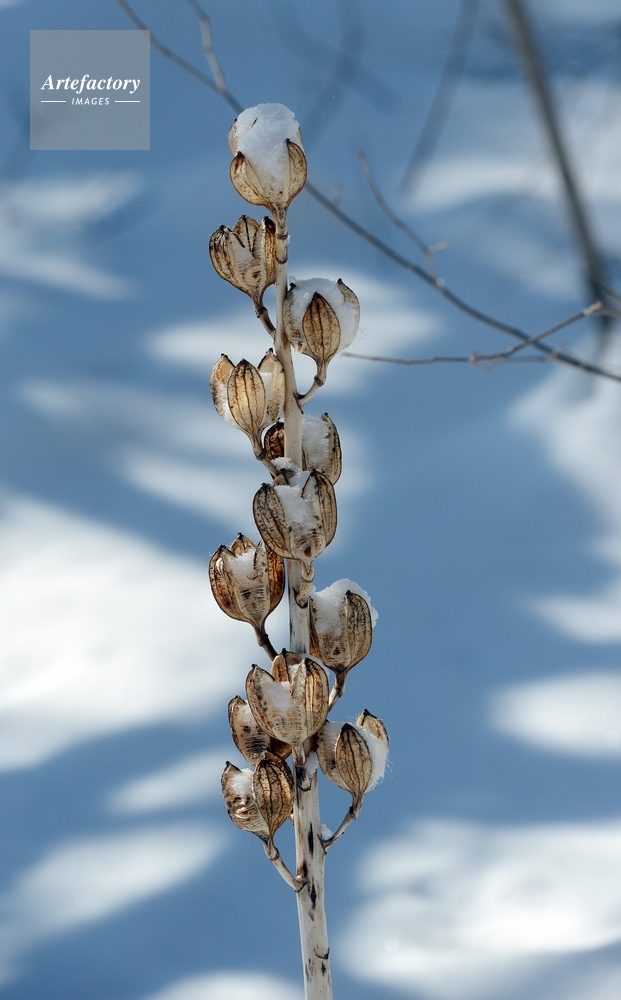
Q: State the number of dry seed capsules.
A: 12